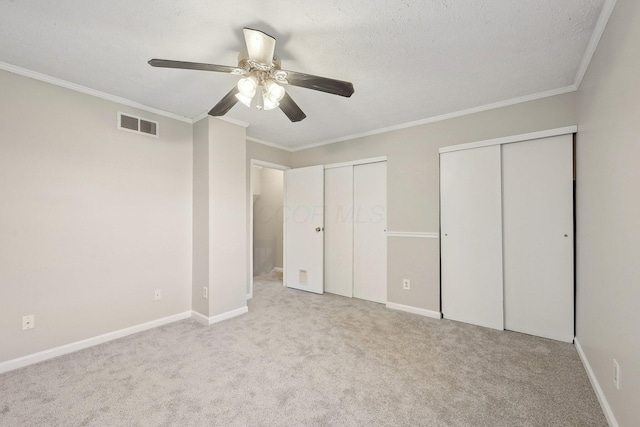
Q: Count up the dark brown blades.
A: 4